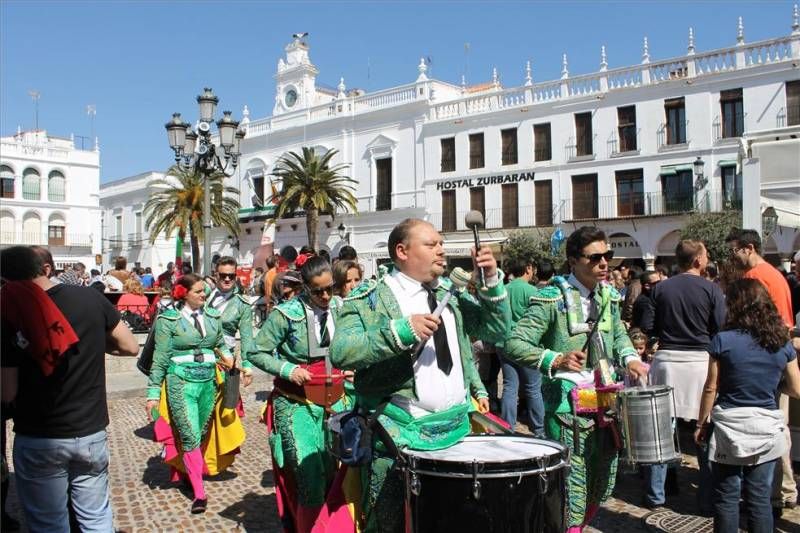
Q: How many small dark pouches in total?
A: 1